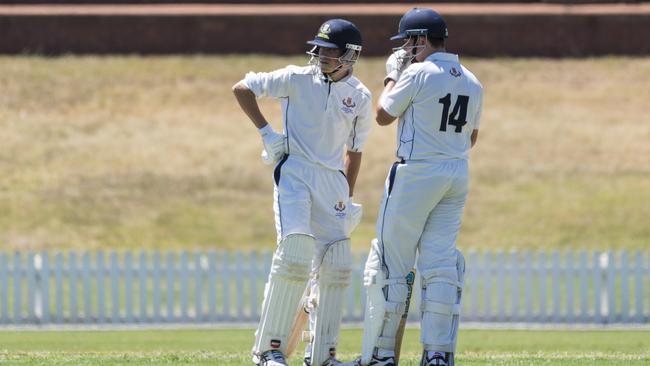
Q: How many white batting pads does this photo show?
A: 4